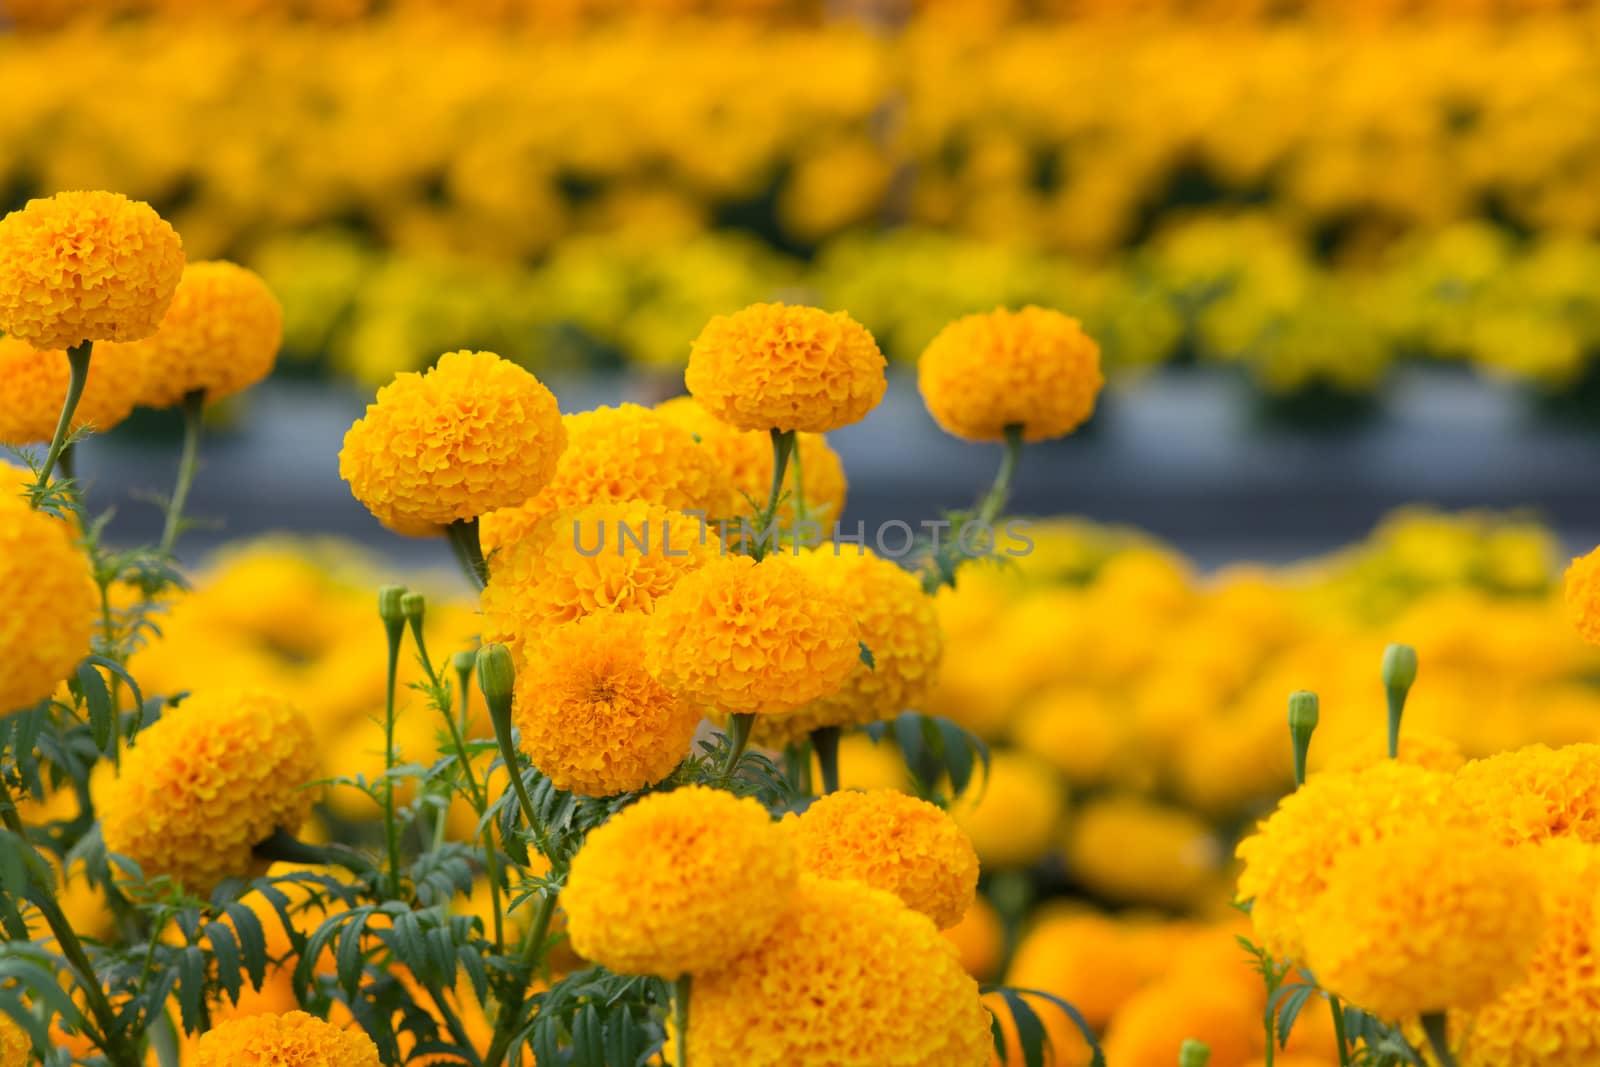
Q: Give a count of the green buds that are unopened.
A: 7